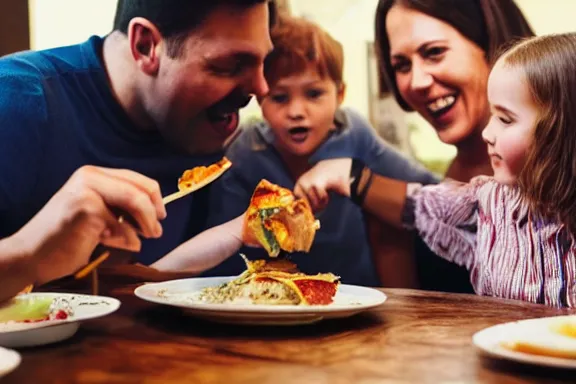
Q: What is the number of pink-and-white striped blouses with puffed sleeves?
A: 1